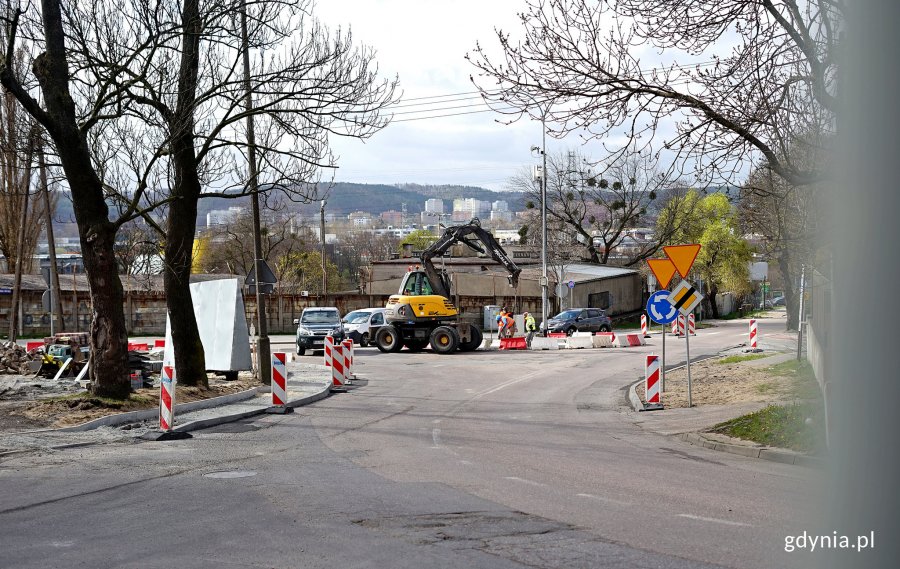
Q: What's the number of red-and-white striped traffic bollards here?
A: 12